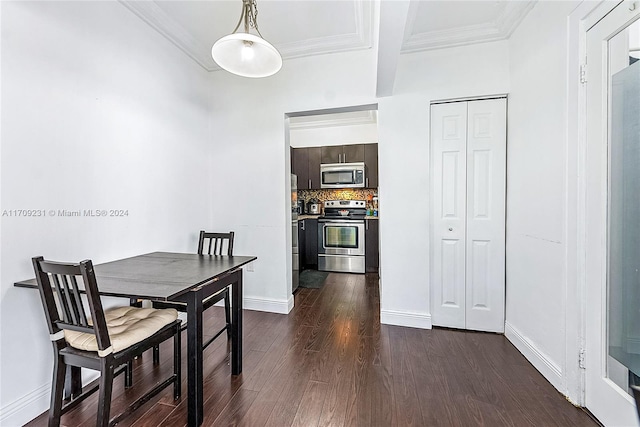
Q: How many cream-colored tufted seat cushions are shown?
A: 1